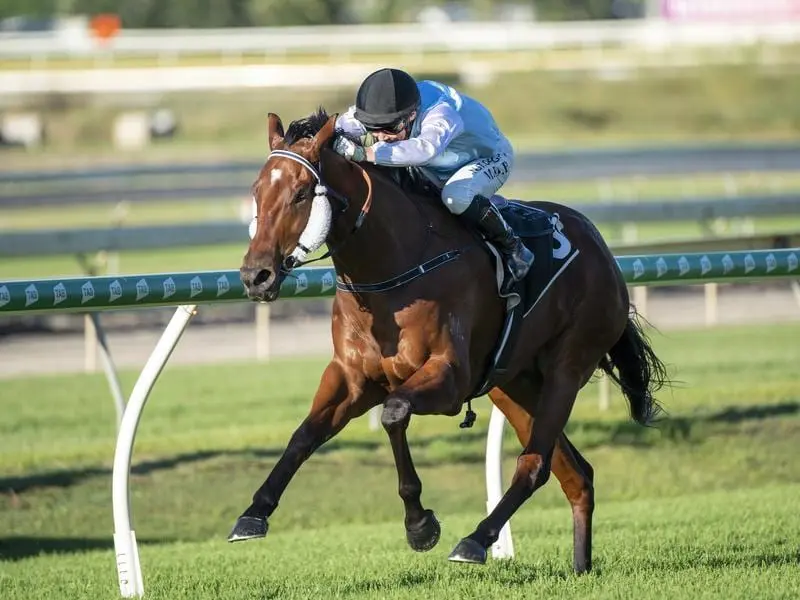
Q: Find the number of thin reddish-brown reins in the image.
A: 1